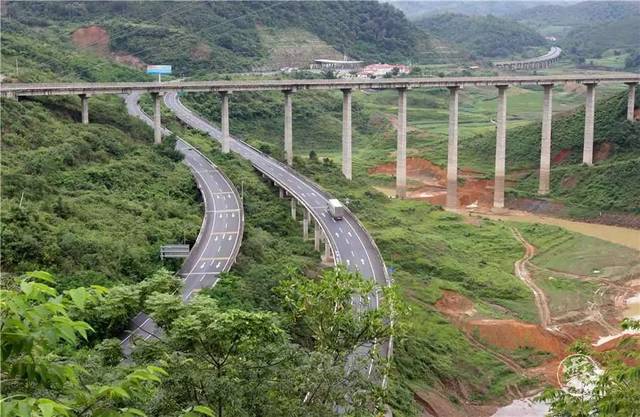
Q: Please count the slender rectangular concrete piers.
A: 11